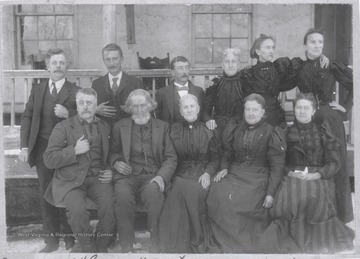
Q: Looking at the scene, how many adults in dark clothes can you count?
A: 11